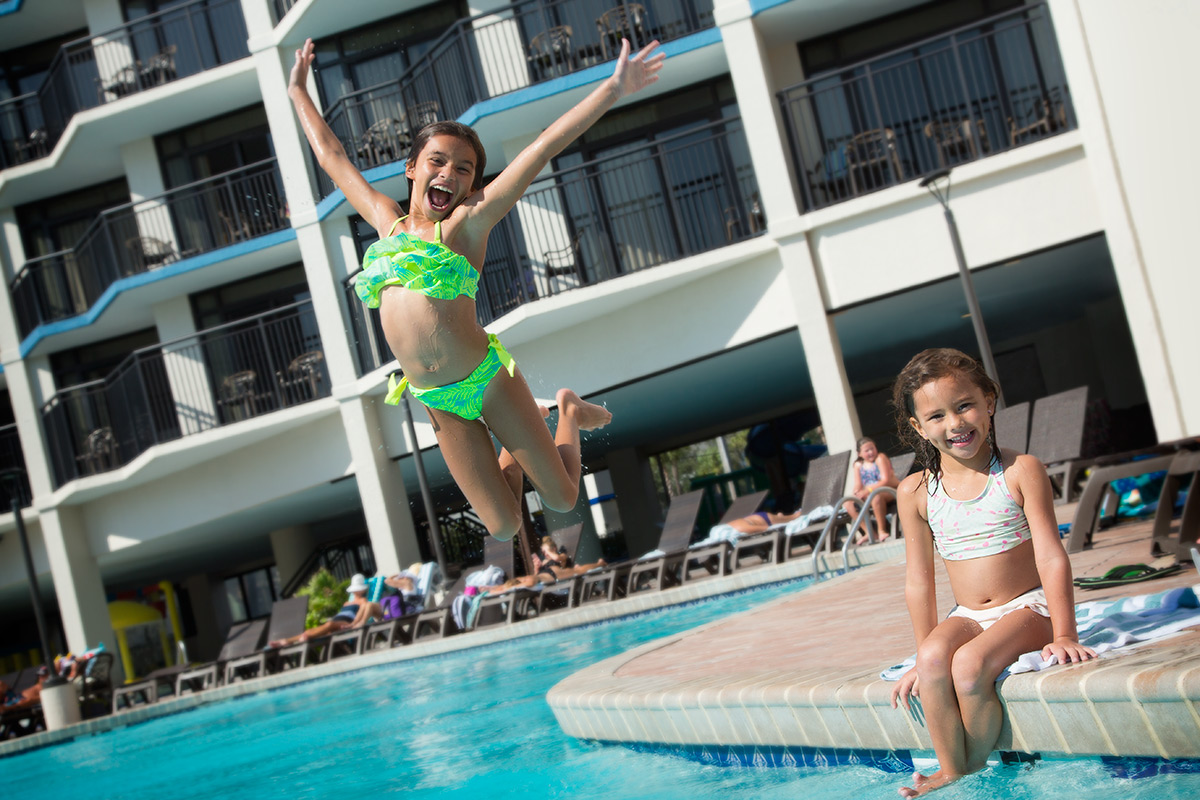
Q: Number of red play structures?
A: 0